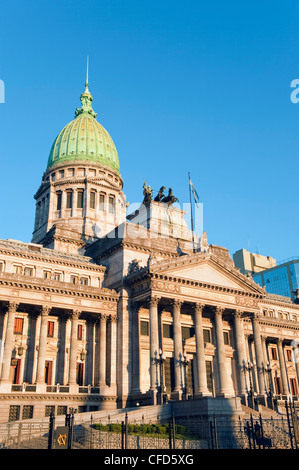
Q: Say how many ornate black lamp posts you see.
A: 4